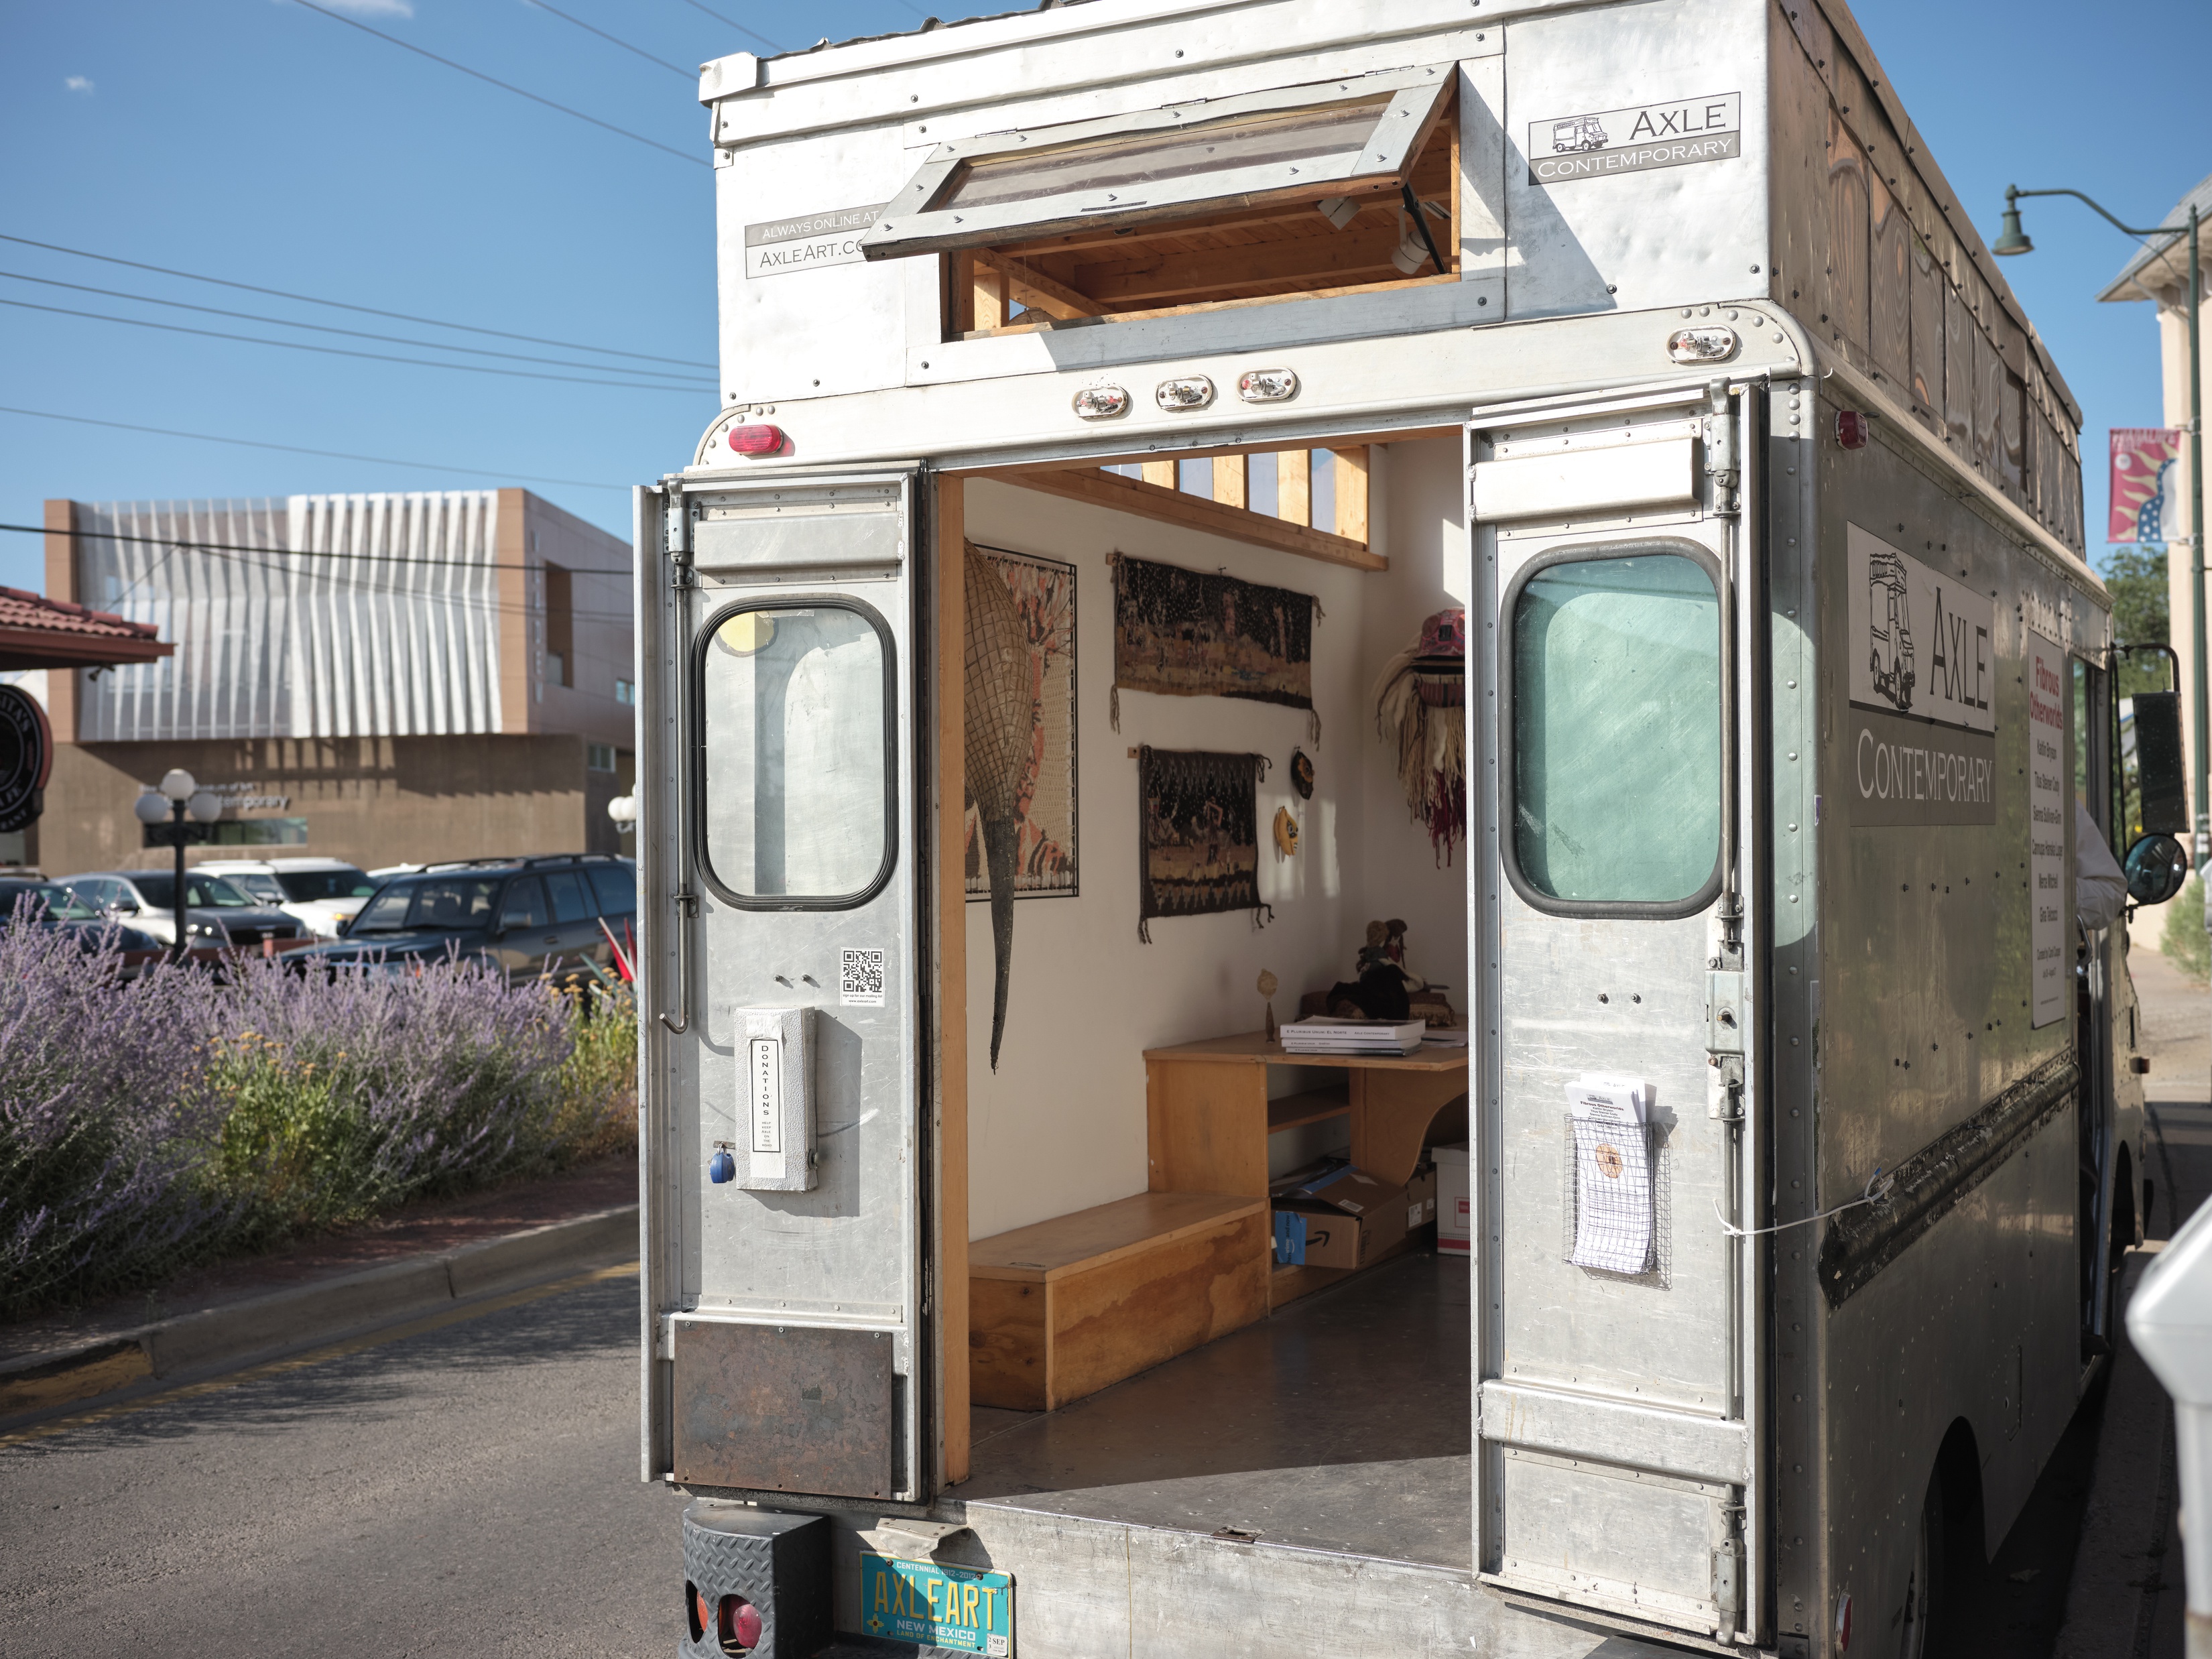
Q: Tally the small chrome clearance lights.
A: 4